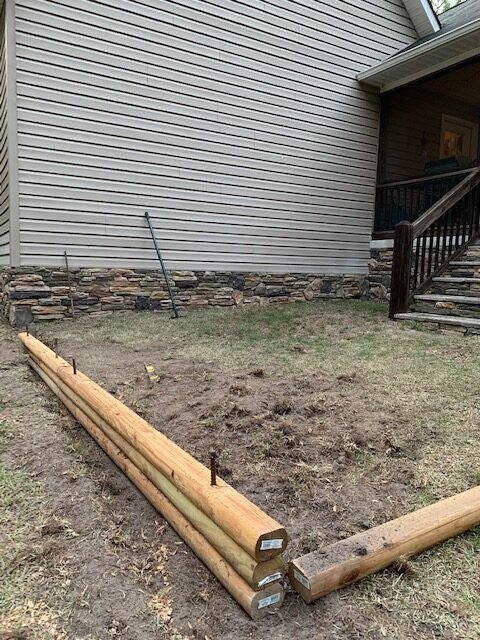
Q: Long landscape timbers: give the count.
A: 4